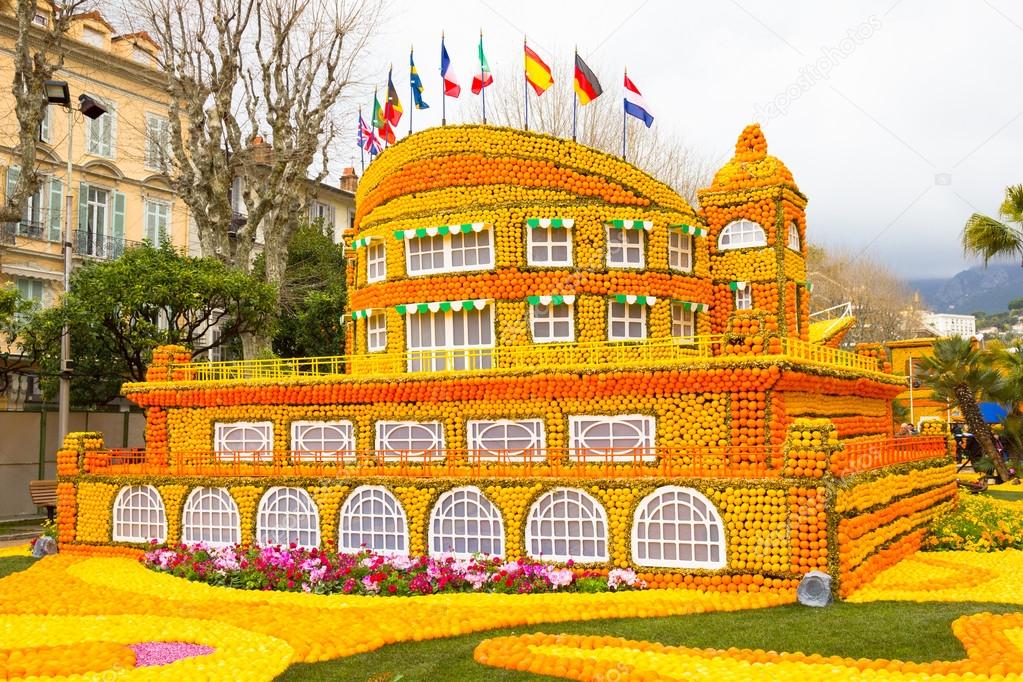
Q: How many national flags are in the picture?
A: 9